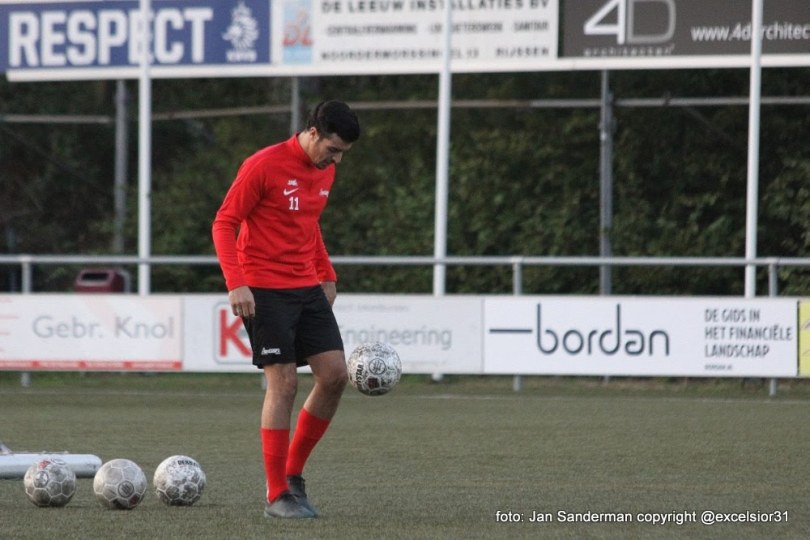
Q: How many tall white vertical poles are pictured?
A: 3